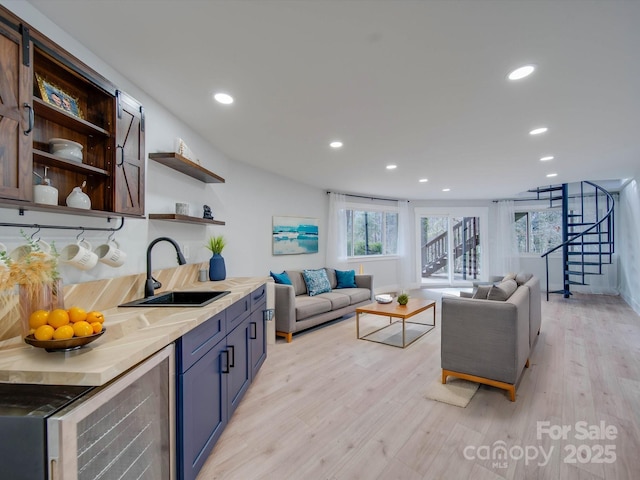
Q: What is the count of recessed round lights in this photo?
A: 9